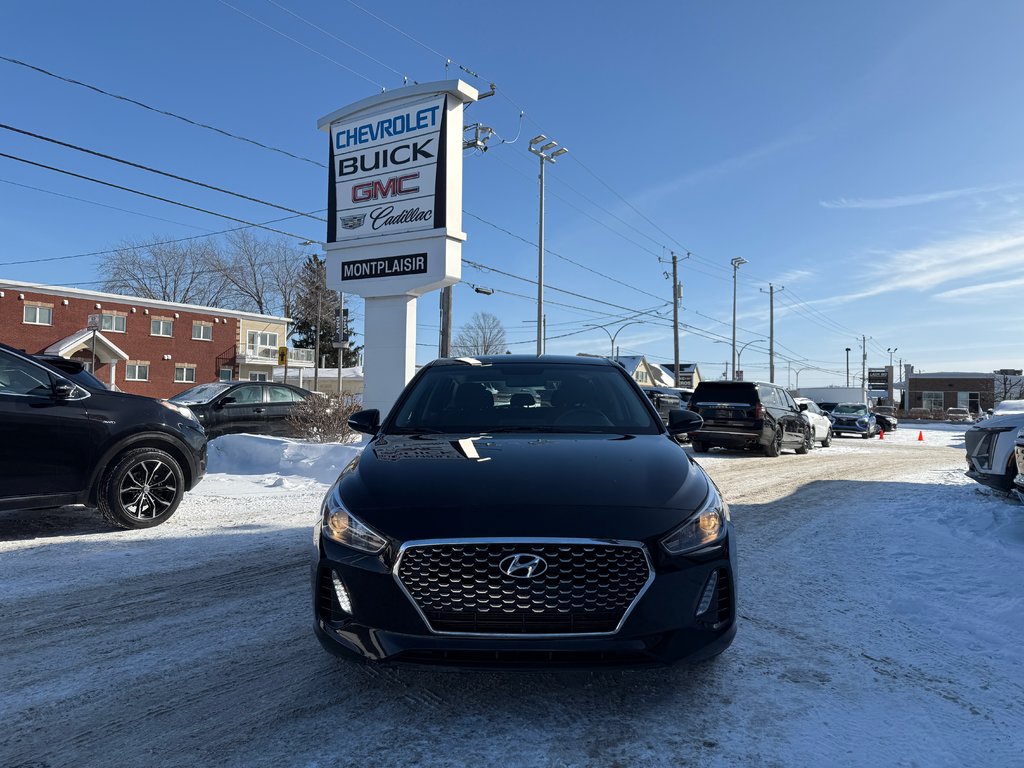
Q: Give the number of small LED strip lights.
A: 2